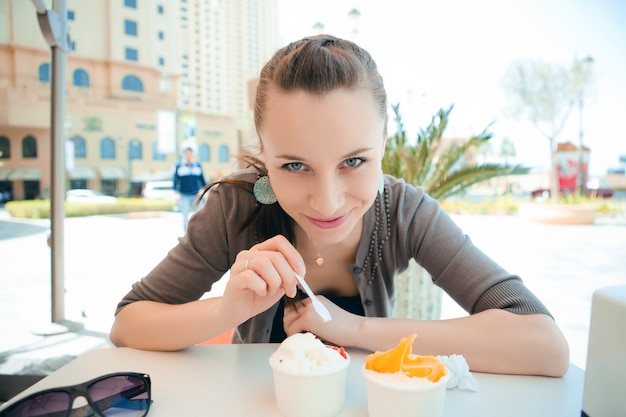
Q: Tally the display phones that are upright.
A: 0